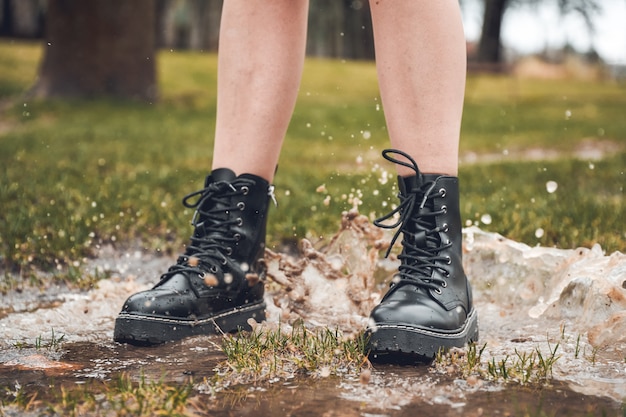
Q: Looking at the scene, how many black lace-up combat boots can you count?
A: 2